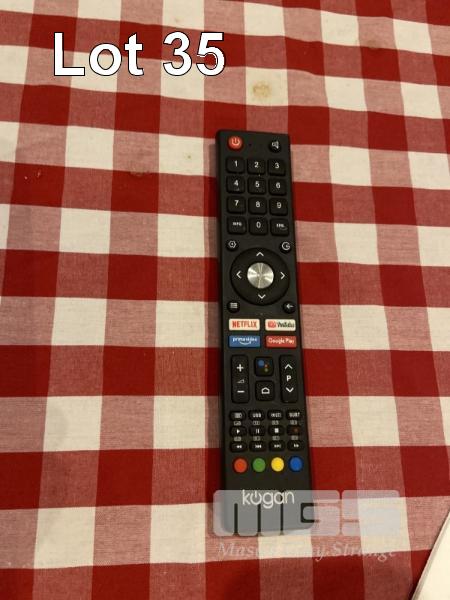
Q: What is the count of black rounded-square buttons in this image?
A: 14